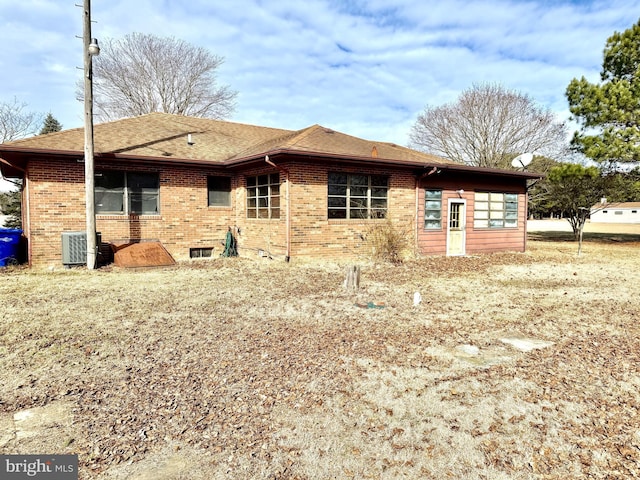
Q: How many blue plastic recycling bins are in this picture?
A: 1